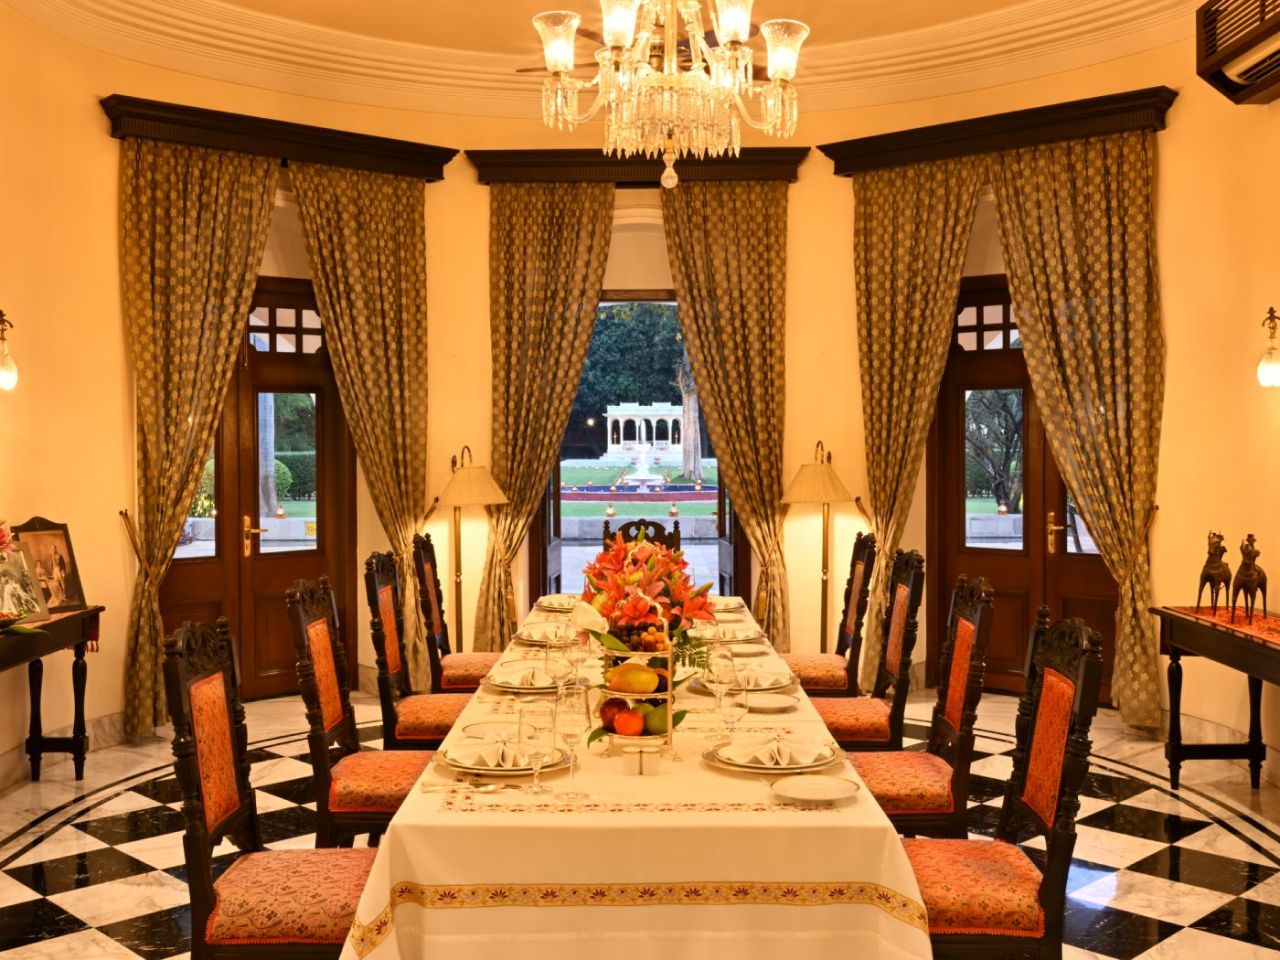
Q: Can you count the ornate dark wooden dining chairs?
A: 9